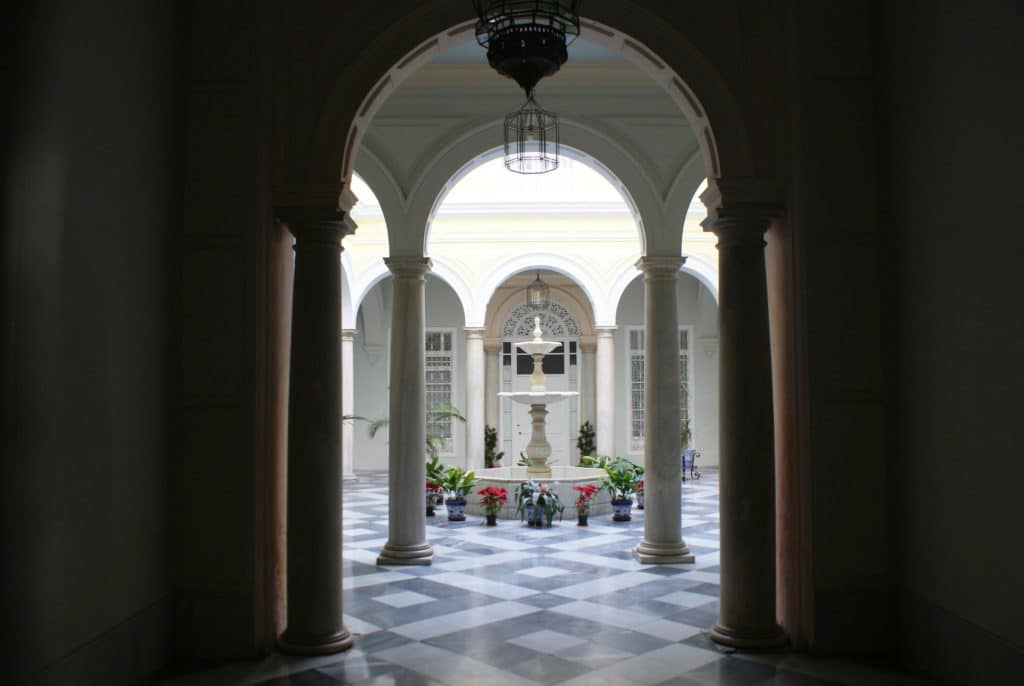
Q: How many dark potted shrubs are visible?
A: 2